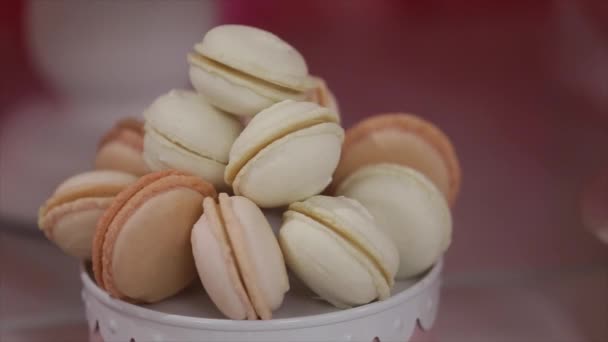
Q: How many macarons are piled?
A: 11